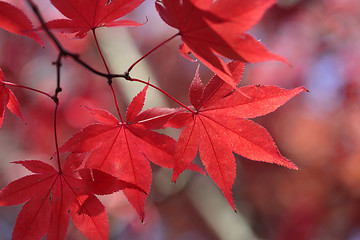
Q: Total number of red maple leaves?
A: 7